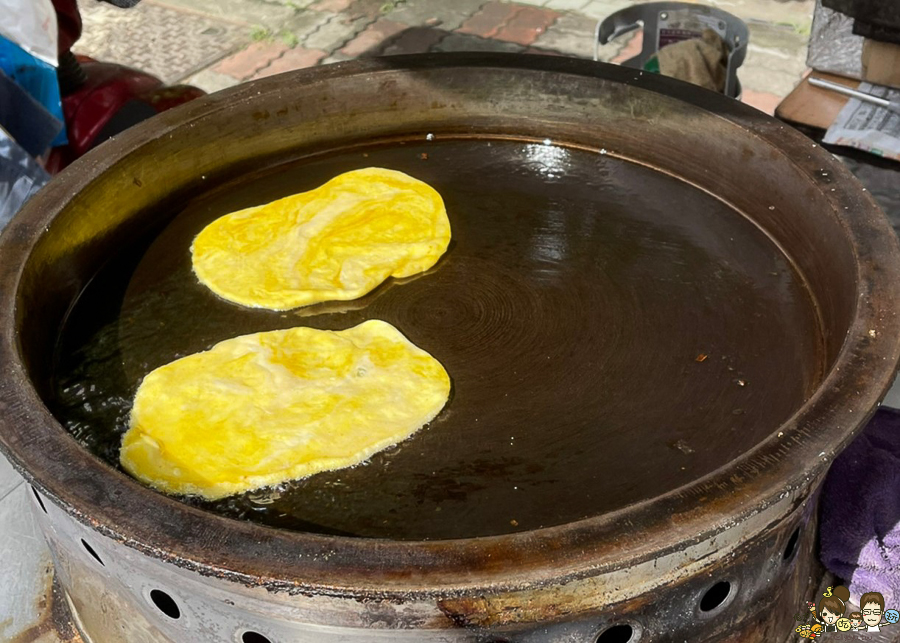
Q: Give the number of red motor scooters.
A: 1